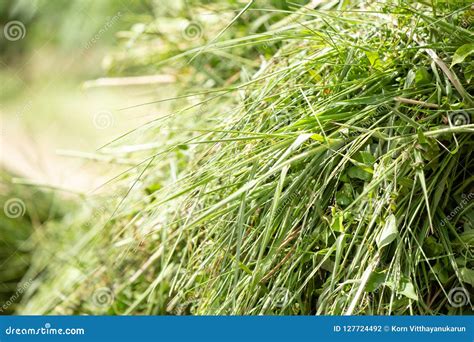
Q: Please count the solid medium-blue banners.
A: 1